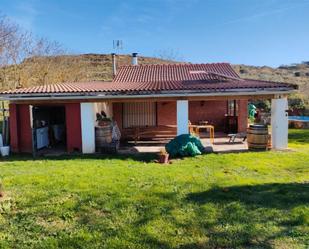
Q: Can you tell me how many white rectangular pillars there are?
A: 3